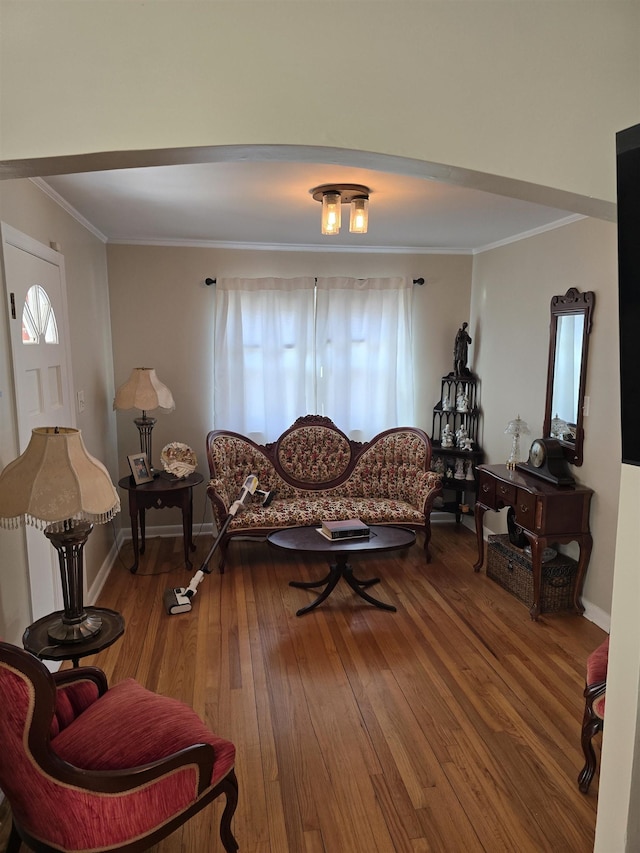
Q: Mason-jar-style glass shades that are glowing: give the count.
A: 2